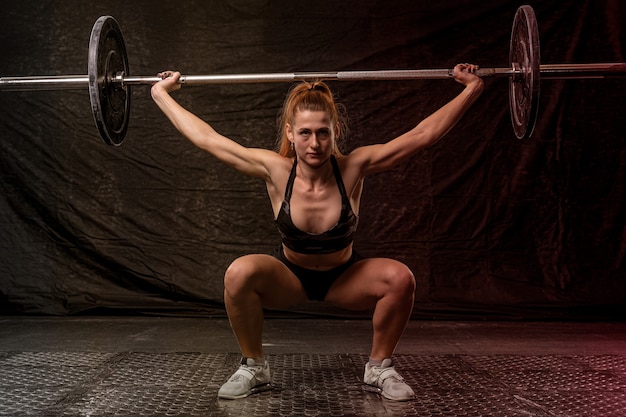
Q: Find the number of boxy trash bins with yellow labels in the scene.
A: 0